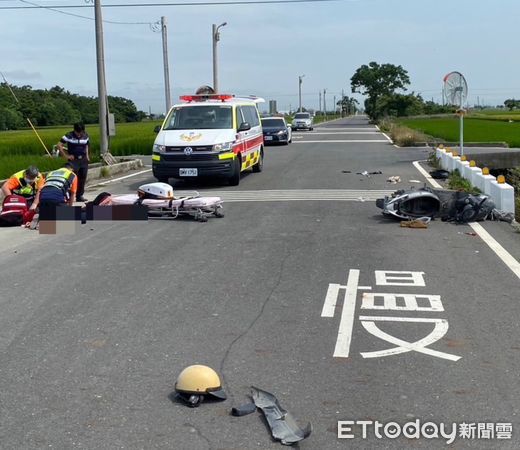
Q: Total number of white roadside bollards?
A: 7